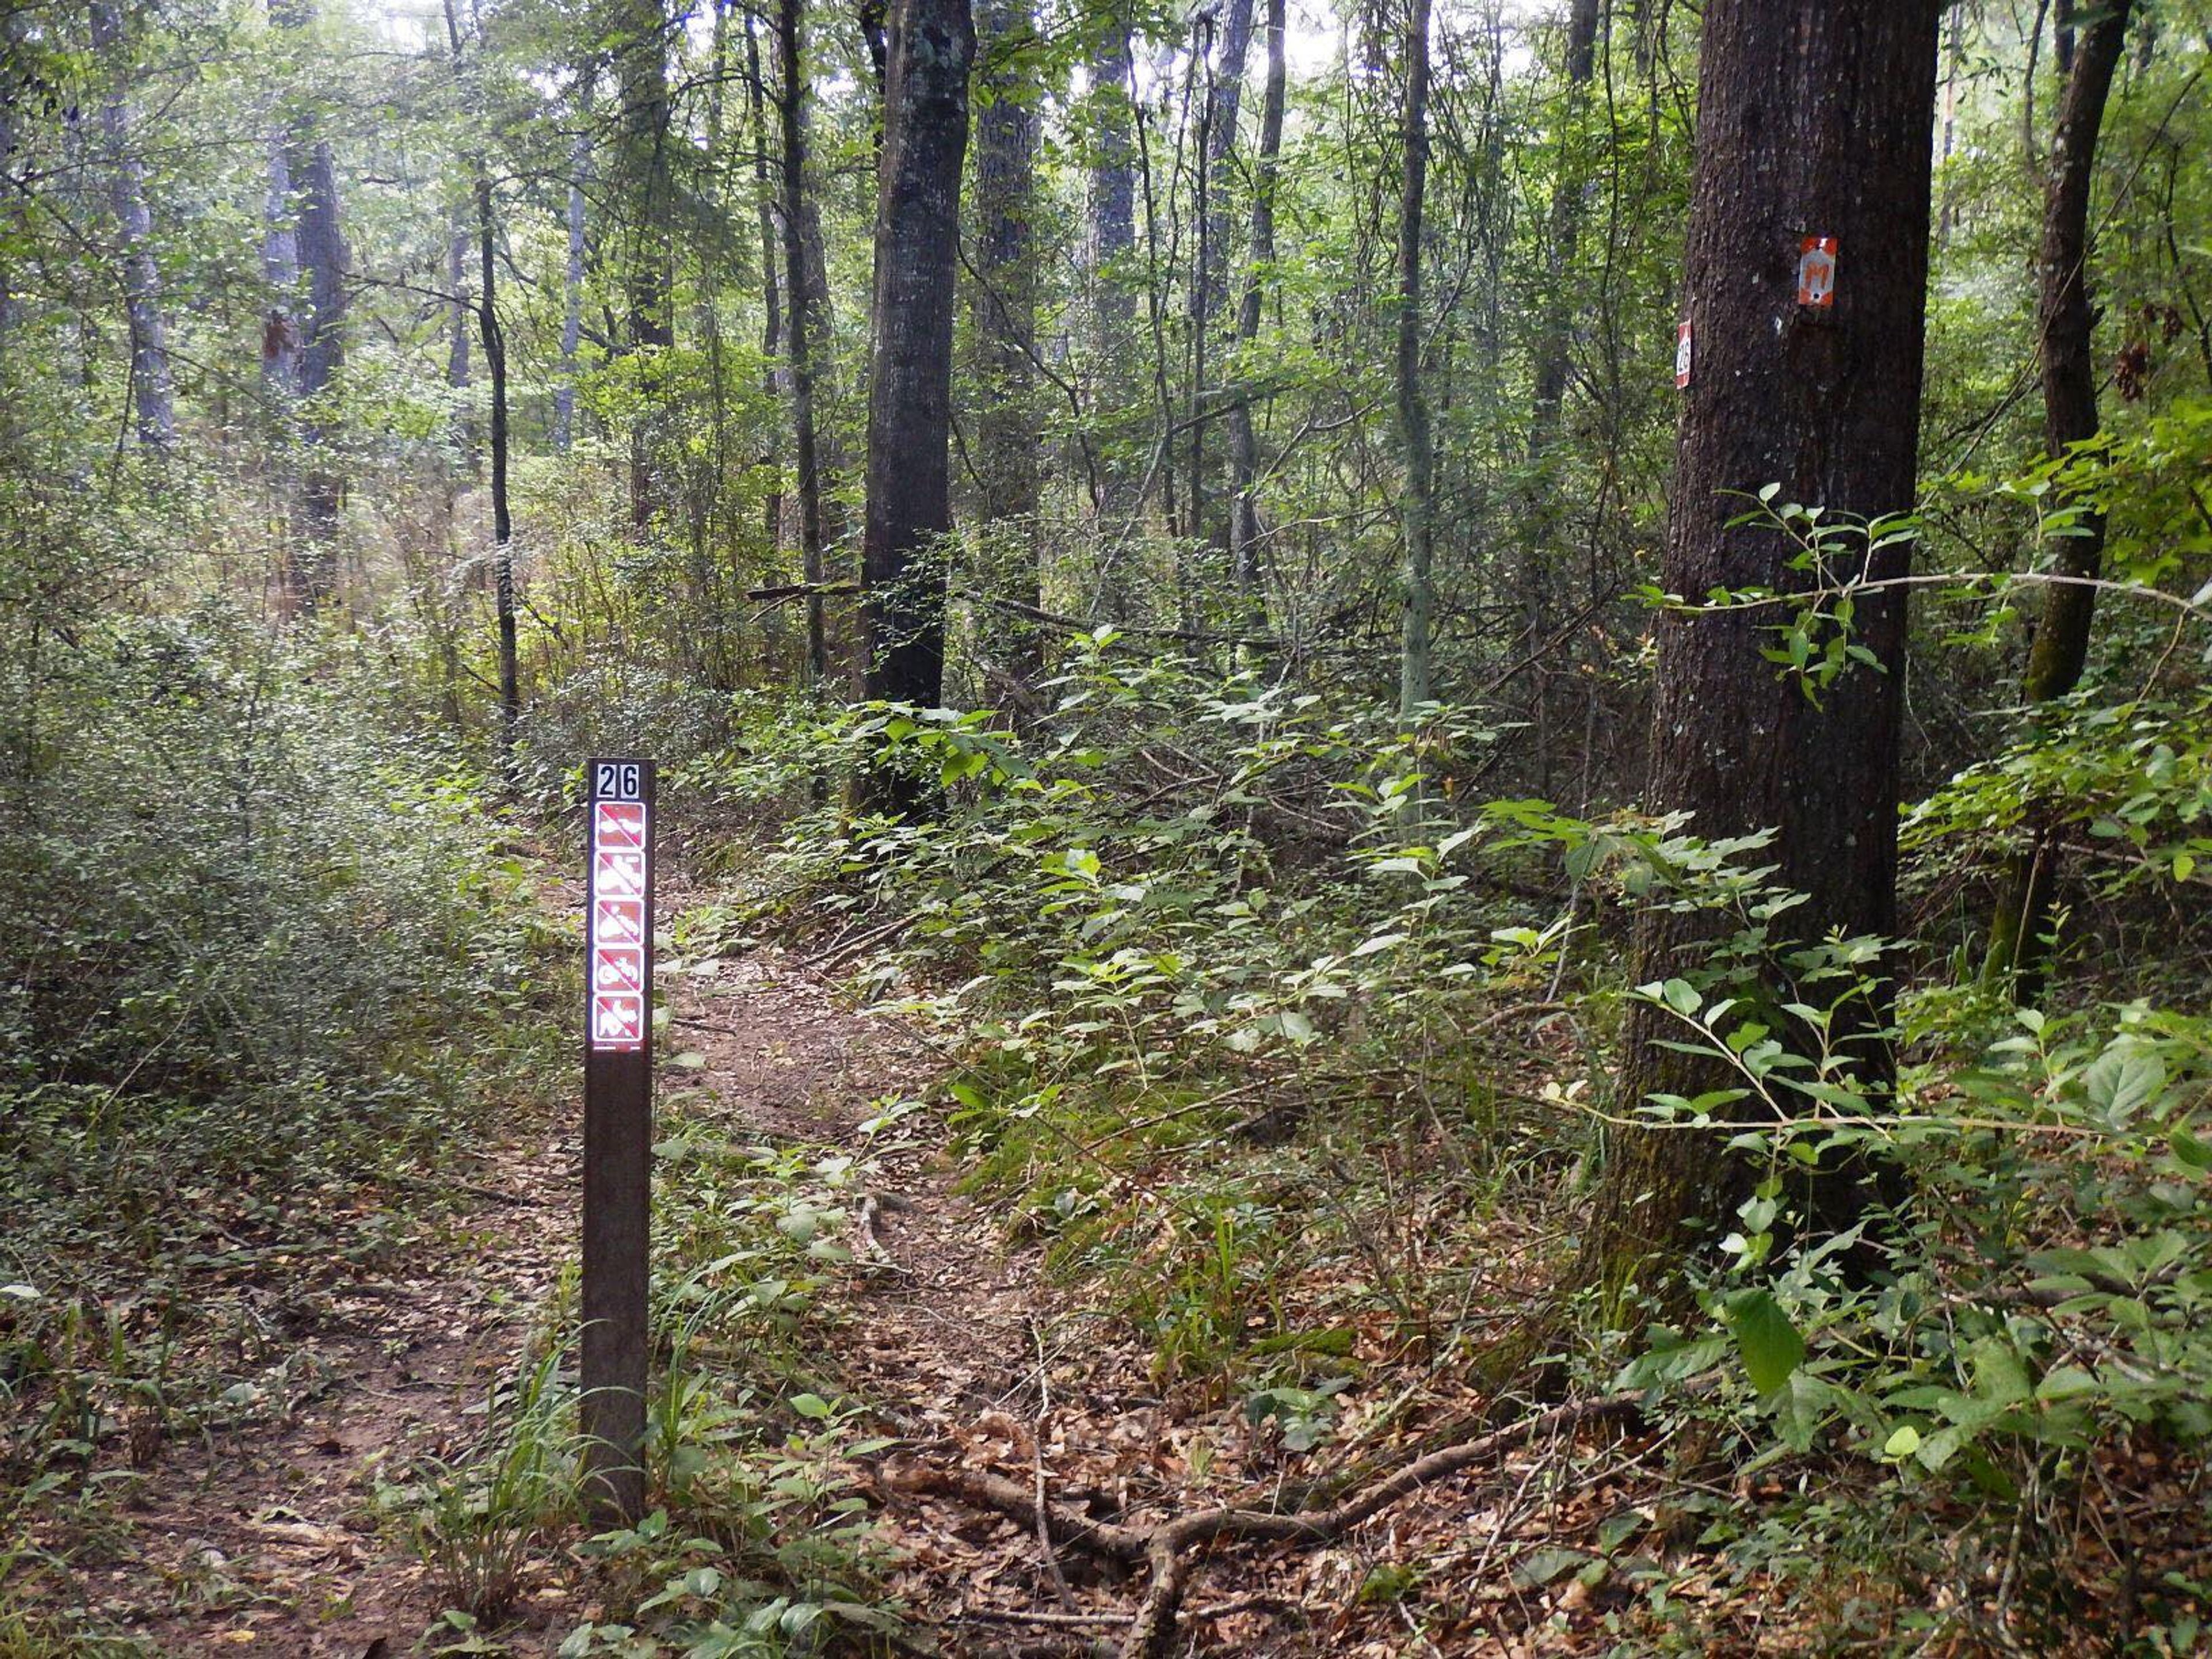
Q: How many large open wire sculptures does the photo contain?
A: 0